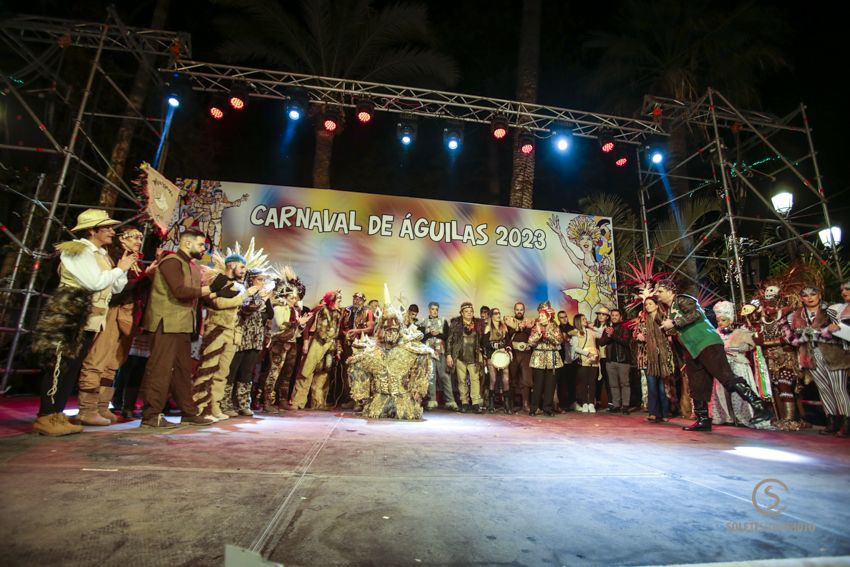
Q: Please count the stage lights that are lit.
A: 14